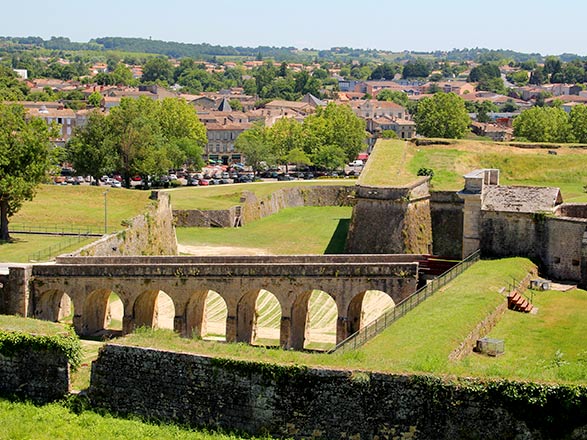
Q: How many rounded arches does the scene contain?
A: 7